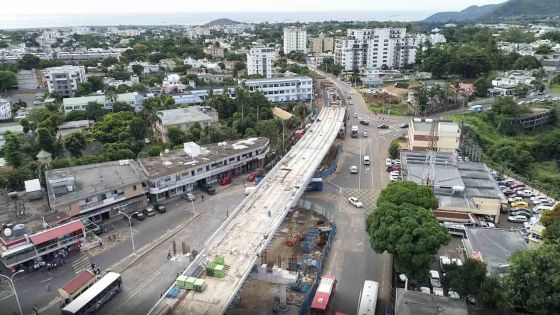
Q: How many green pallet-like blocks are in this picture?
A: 6